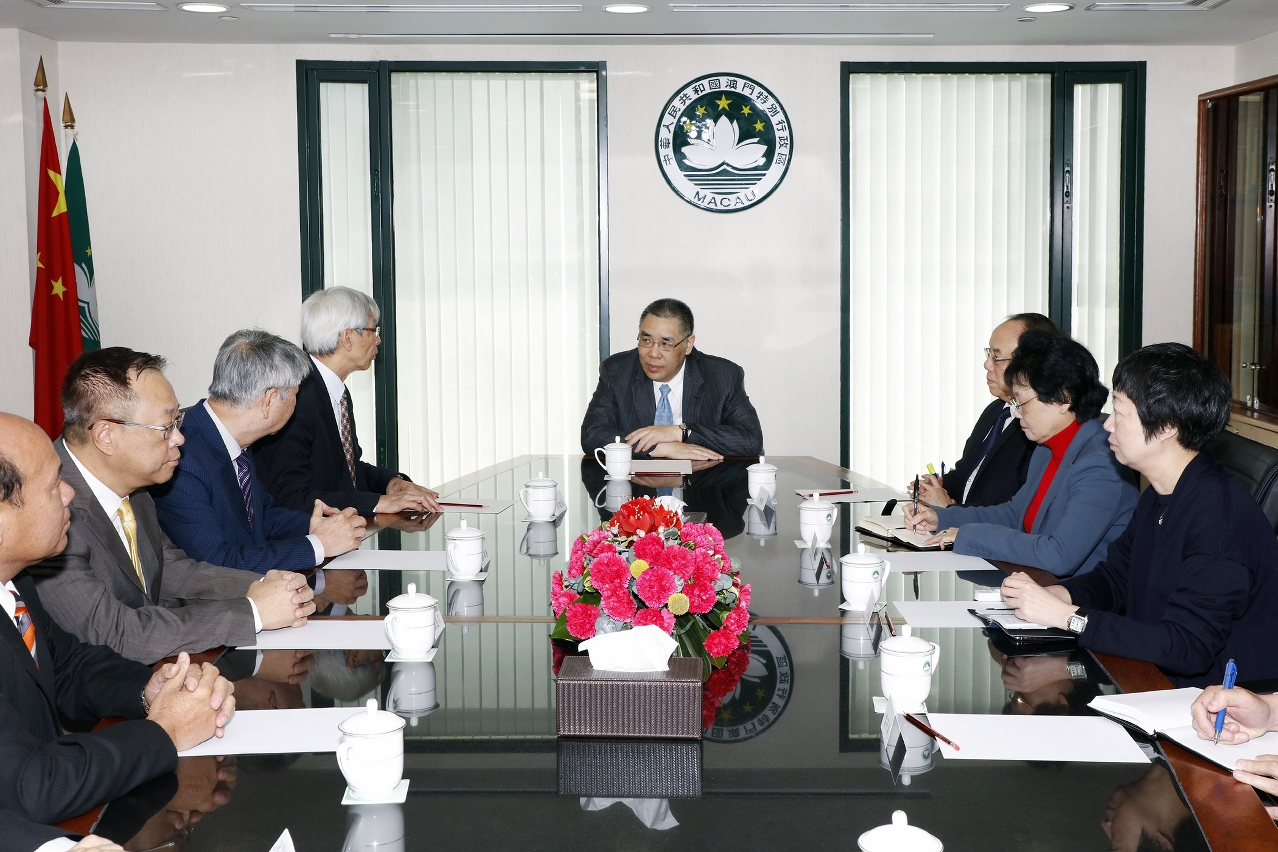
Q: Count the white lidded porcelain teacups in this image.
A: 10